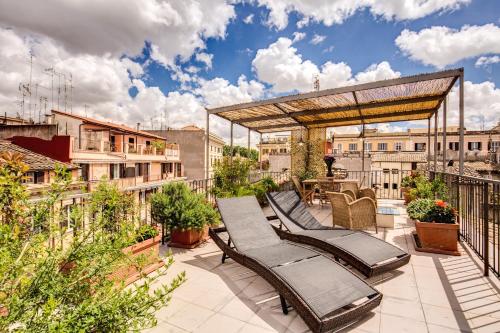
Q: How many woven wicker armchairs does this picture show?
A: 2